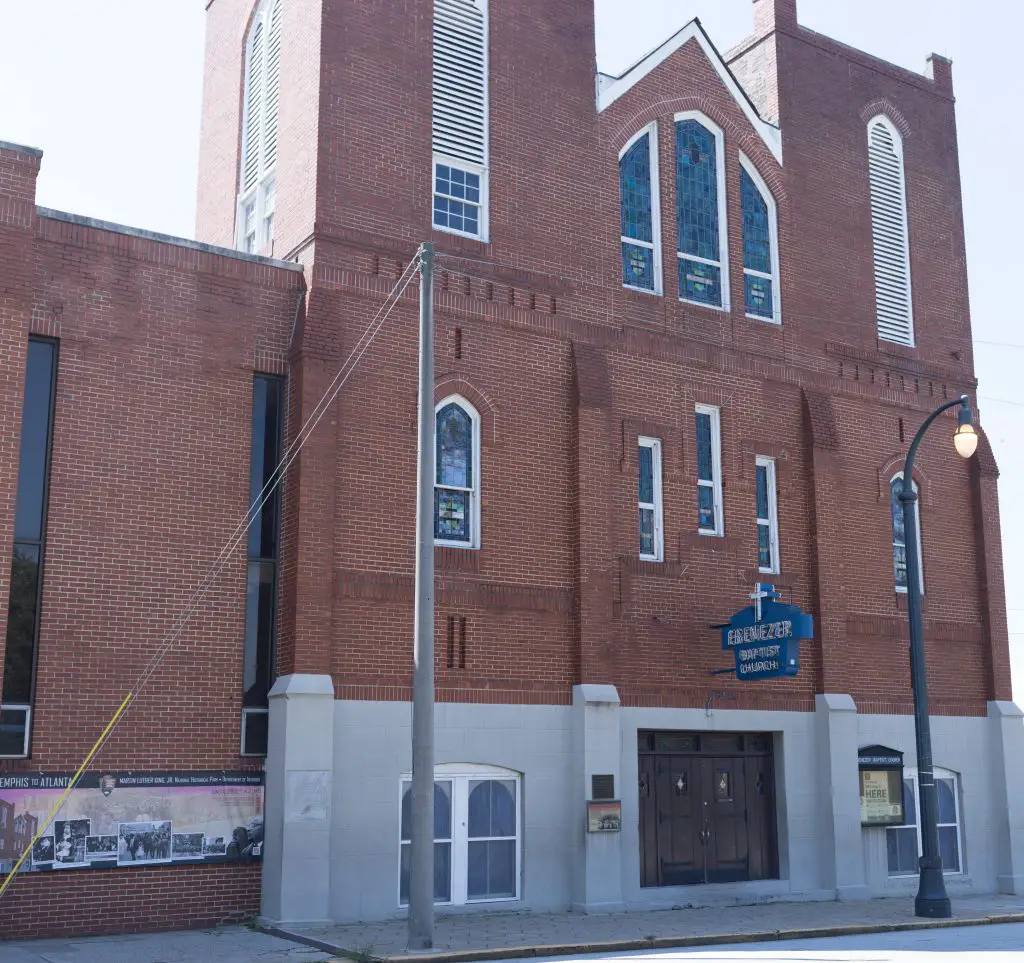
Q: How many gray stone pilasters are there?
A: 4